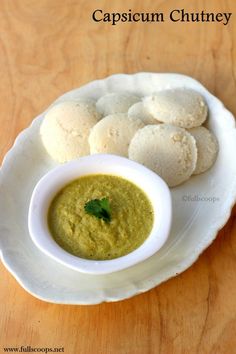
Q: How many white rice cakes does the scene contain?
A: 7